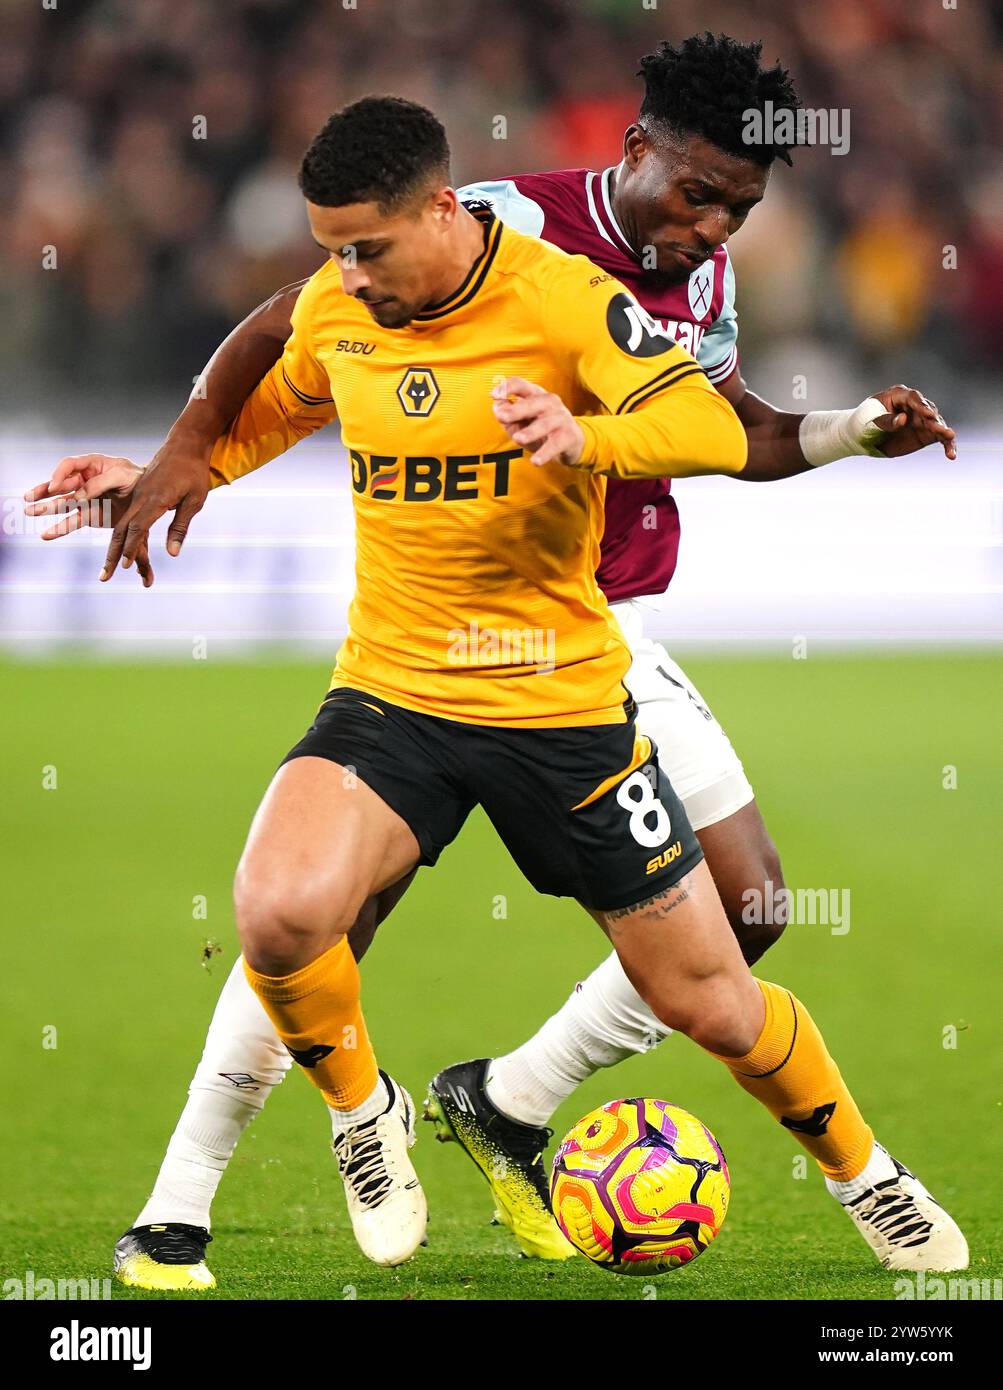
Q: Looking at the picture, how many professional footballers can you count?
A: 2